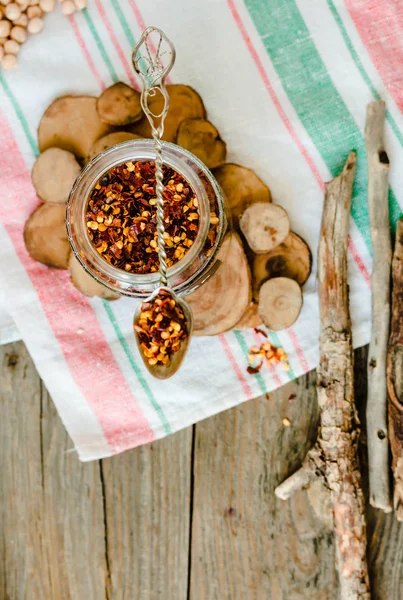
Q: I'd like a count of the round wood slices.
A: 14